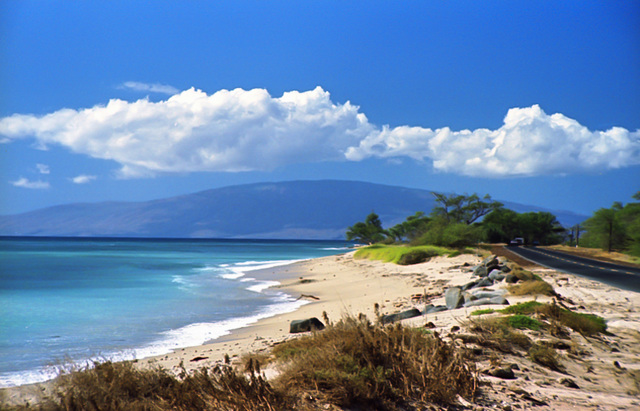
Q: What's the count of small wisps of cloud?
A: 4